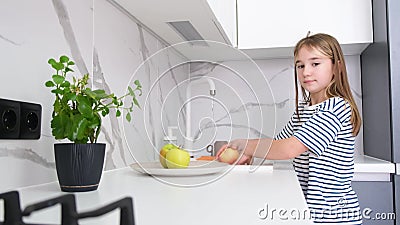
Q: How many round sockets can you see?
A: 2